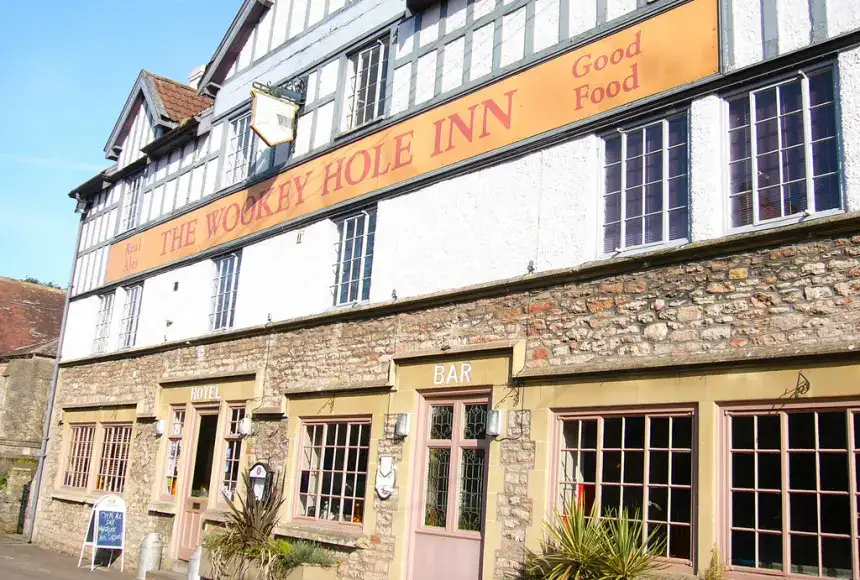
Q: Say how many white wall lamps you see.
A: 4